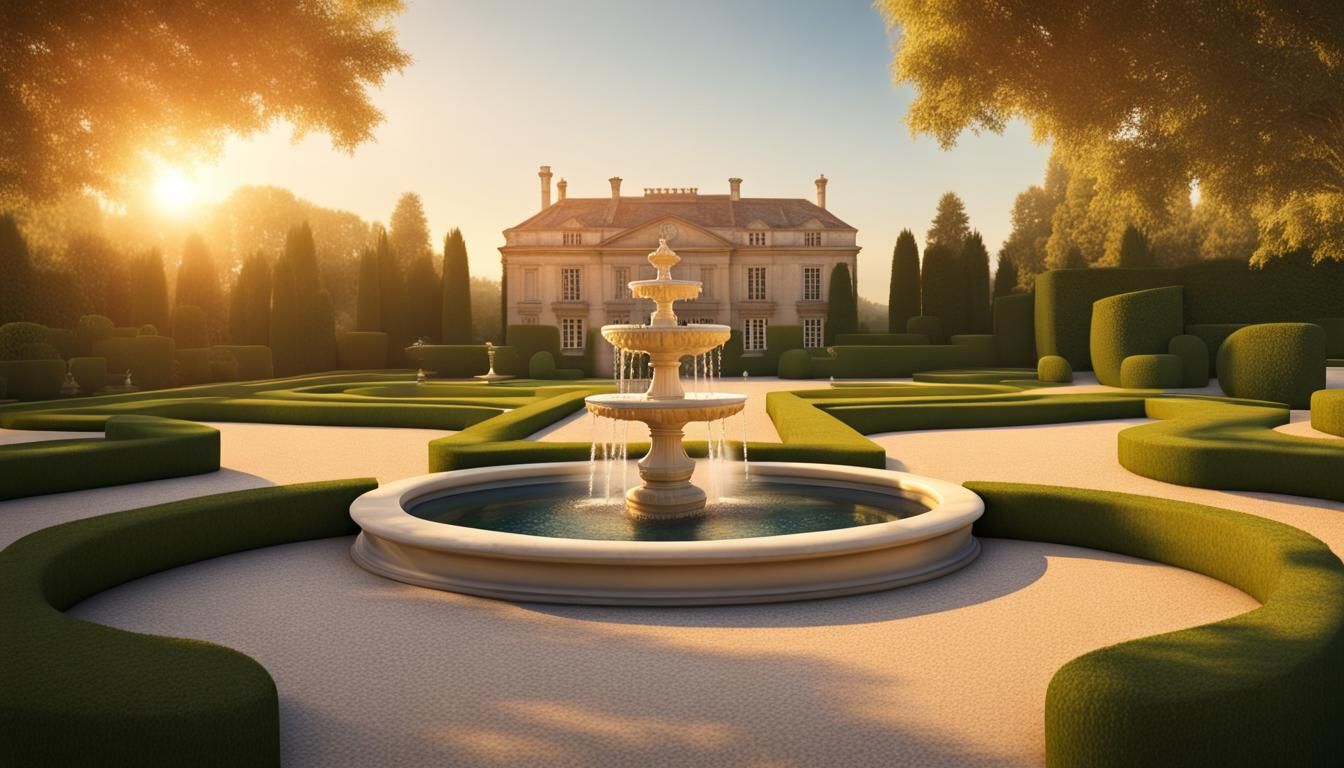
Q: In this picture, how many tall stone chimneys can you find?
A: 5